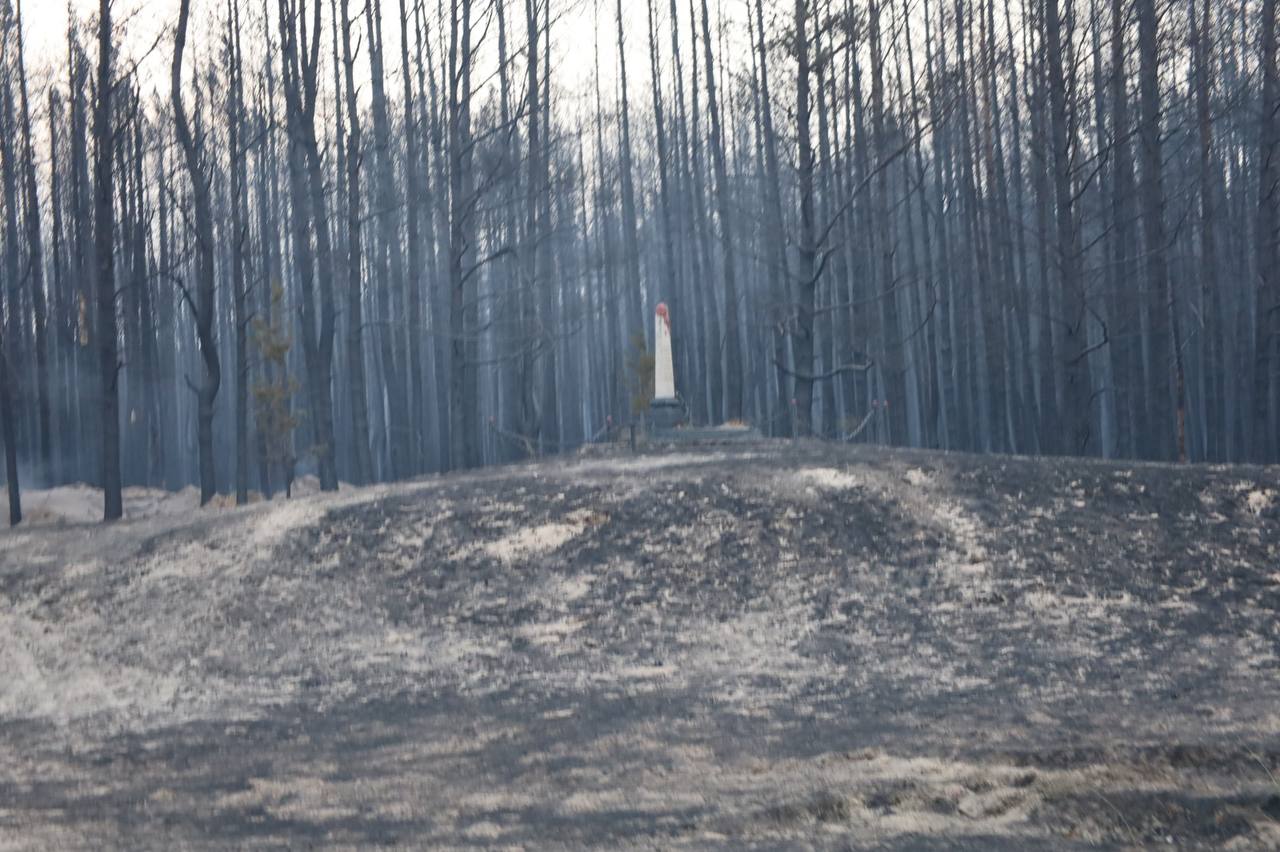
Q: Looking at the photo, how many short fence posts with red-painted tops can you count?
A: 5